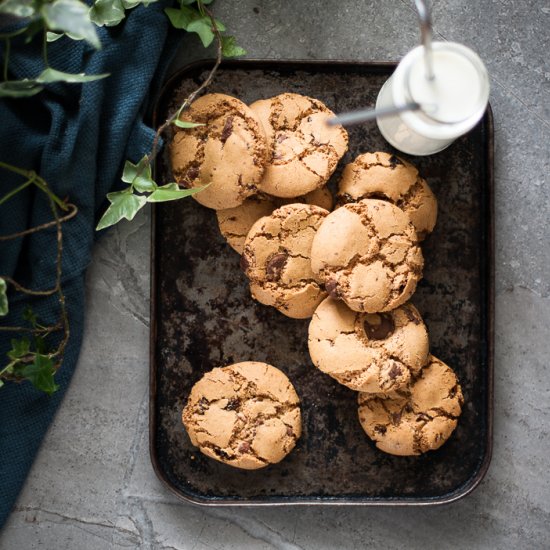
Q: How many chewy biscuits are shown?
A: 9